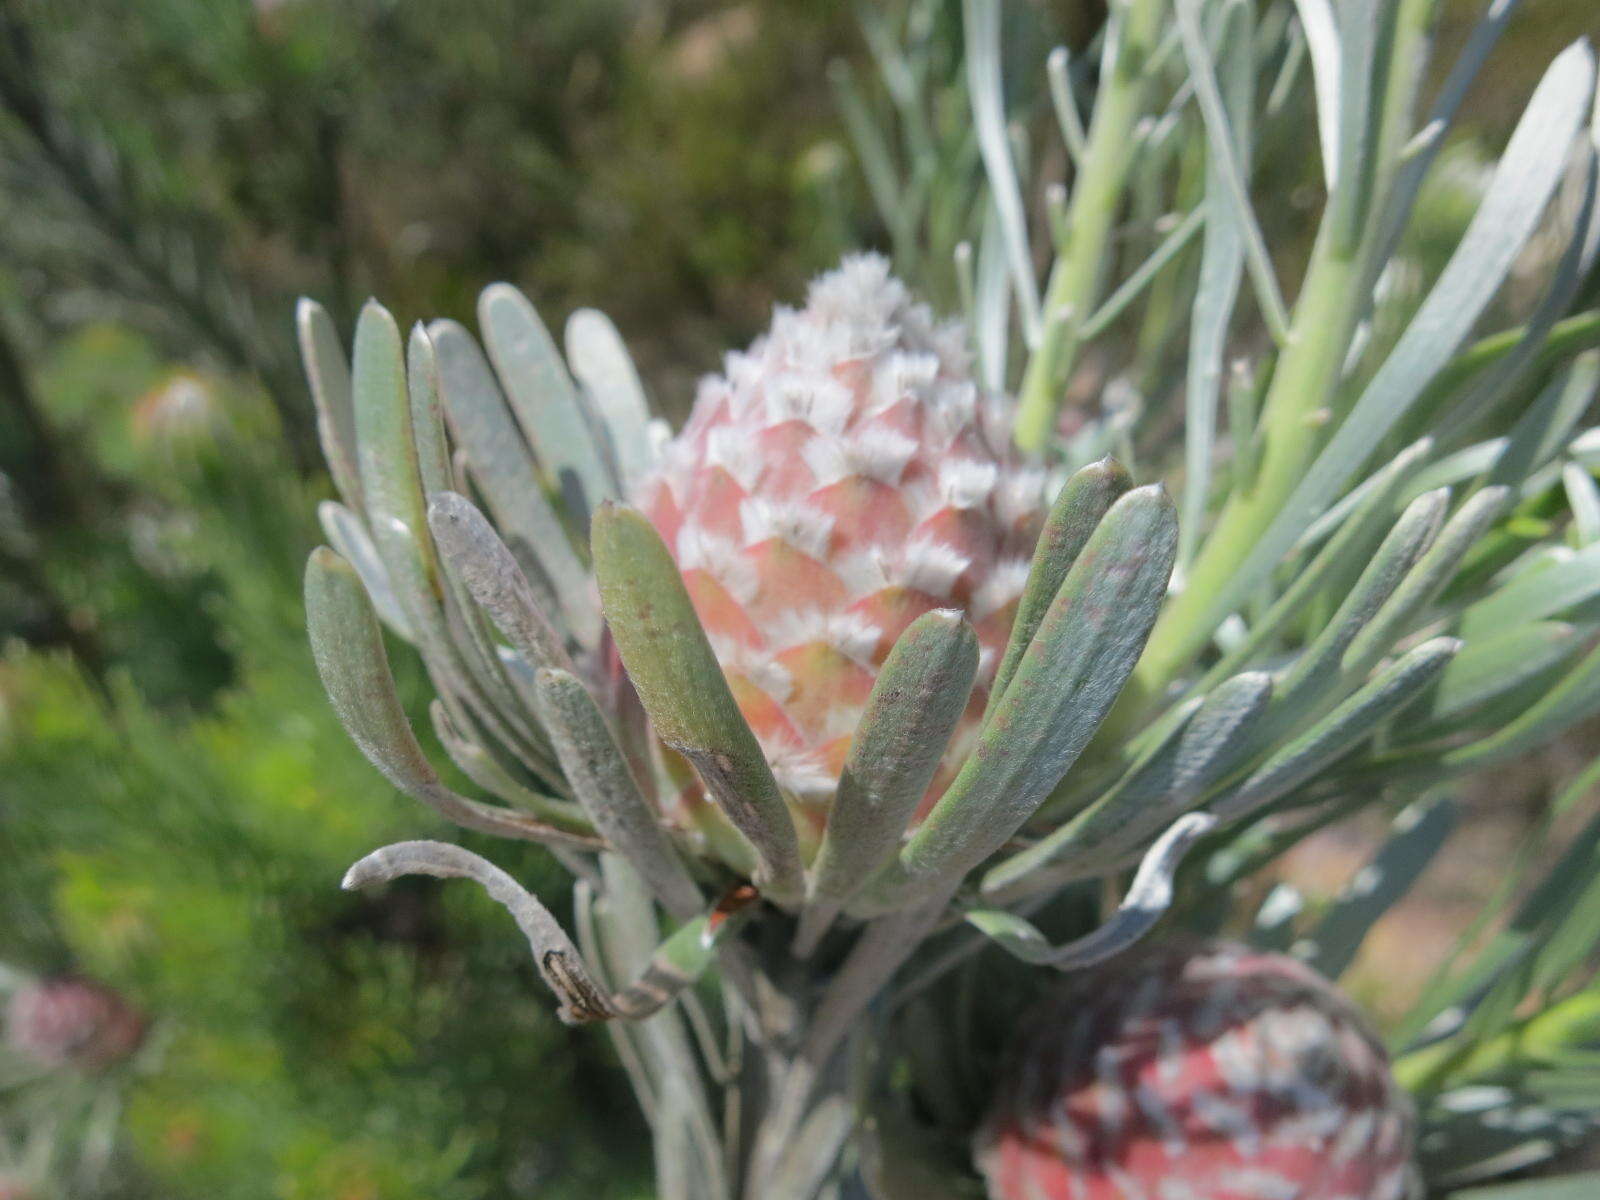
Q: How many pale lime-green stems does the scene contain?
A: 2